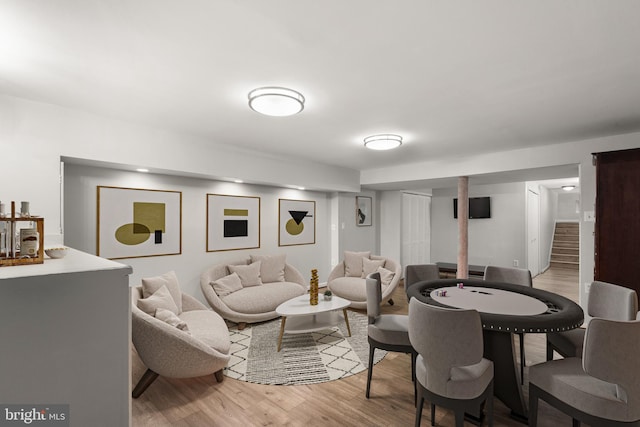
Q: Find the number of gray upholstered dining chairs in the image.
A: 6